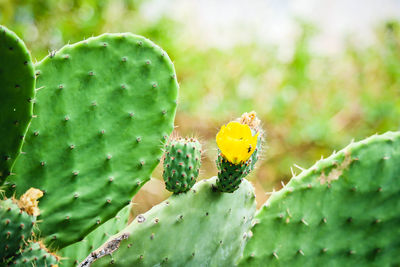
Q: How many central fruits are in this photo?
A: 2